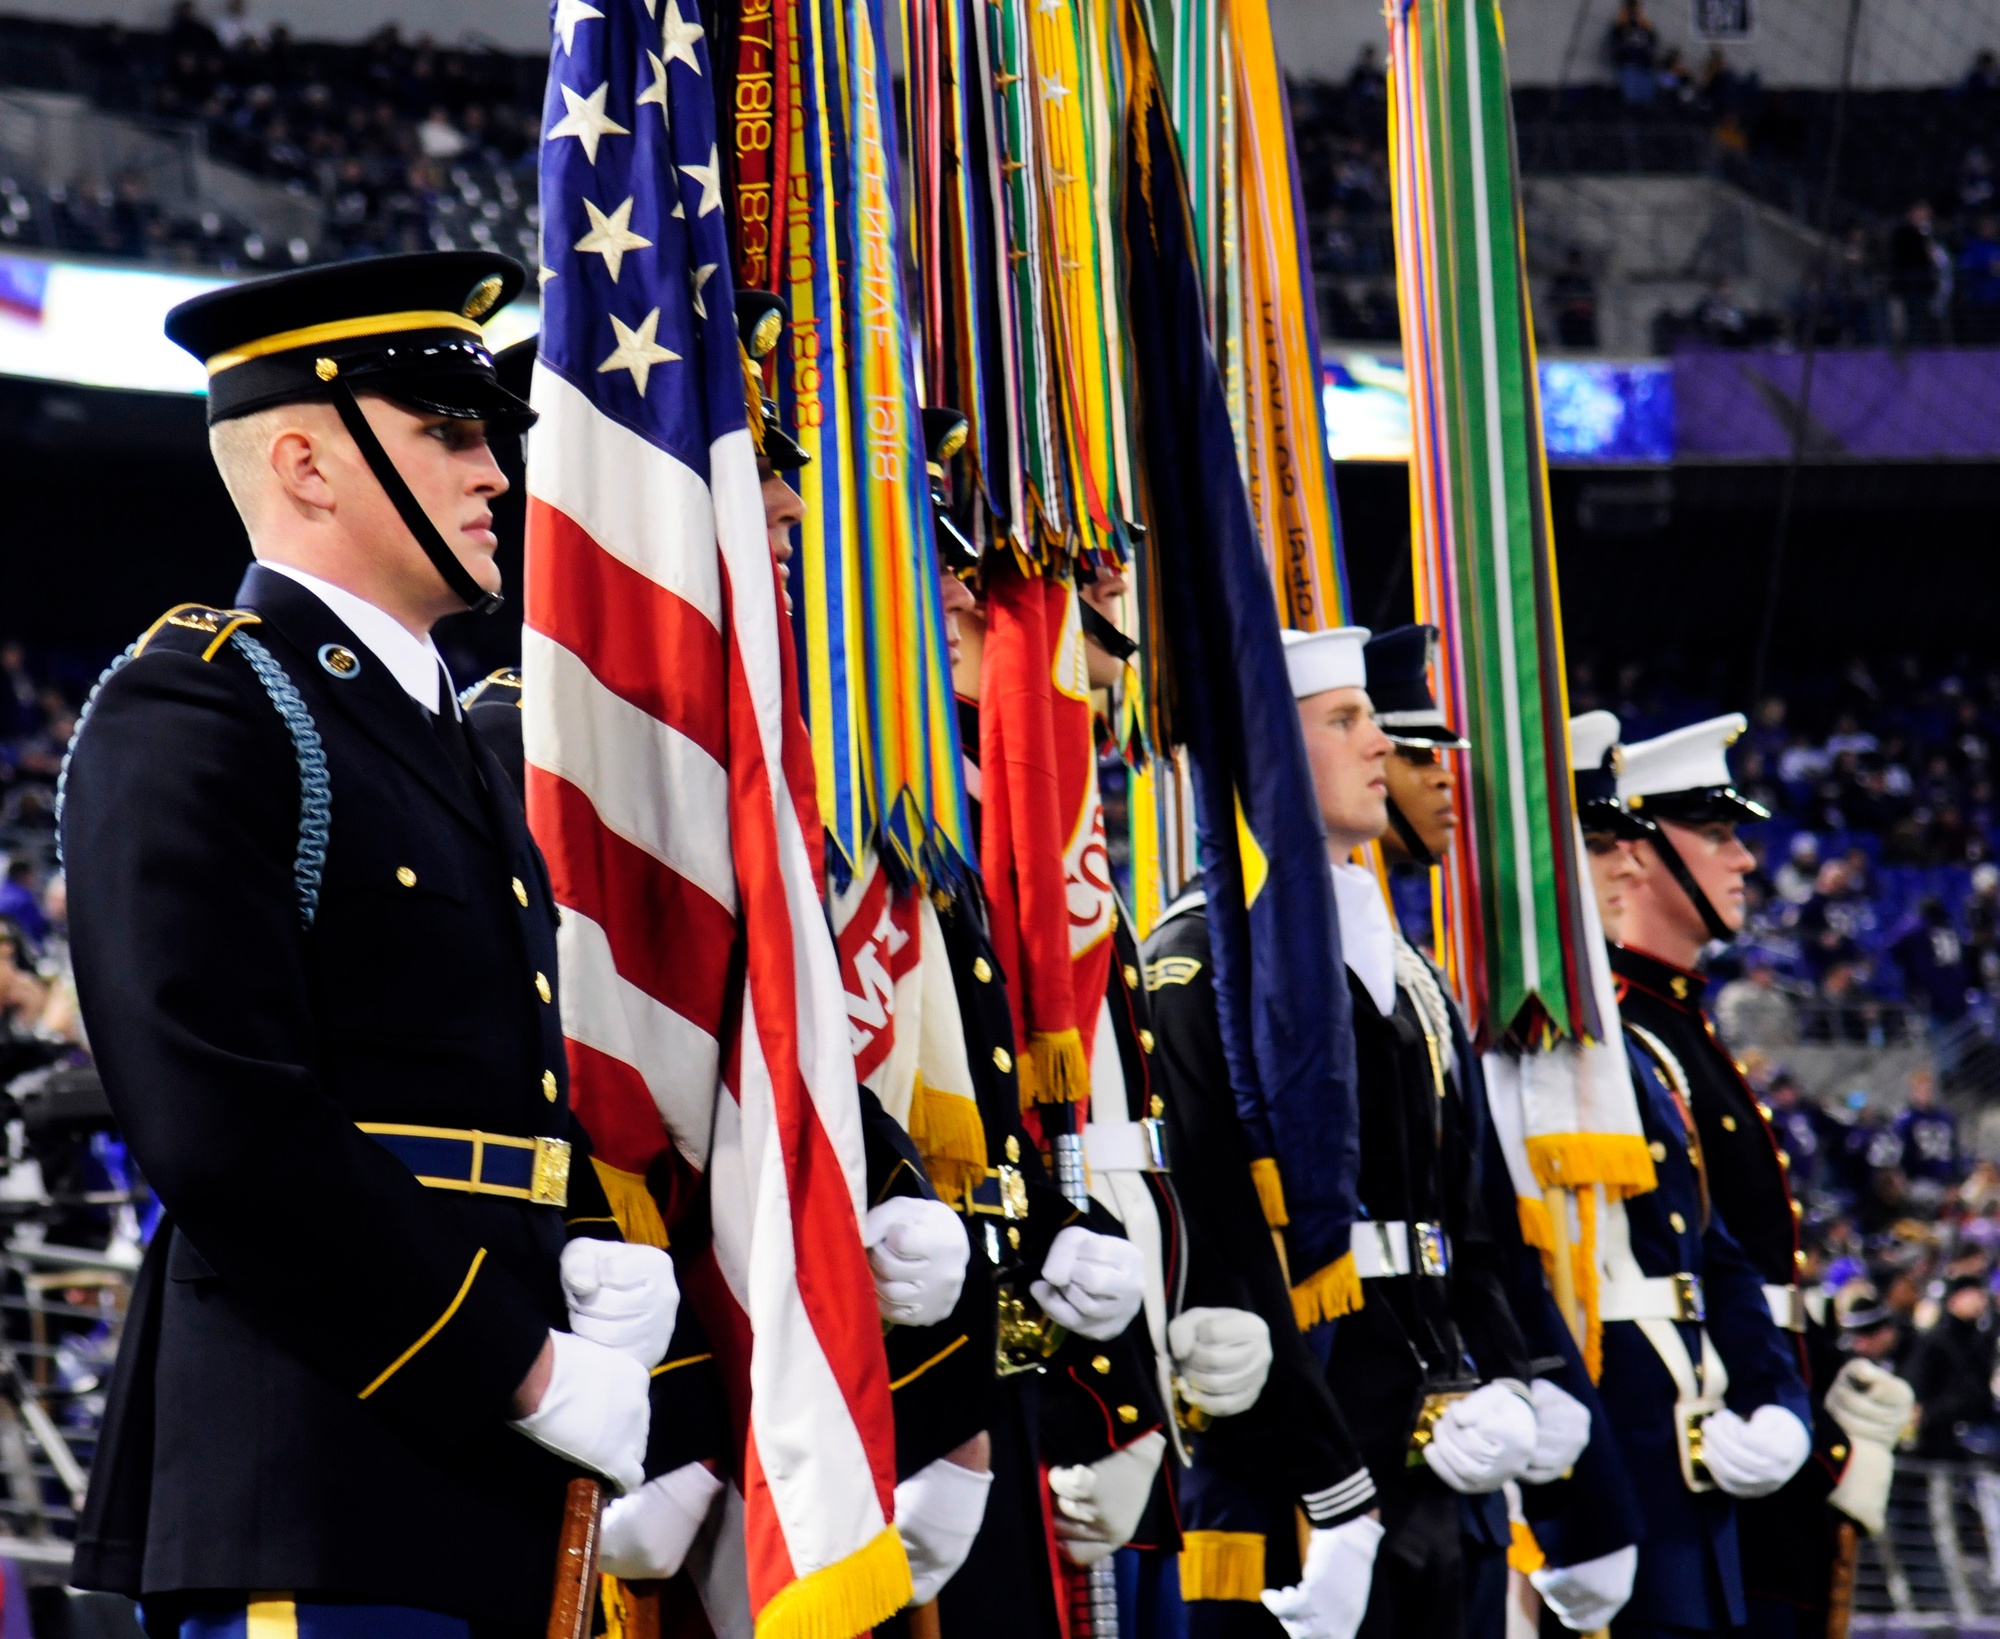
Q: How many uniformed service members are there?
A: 8